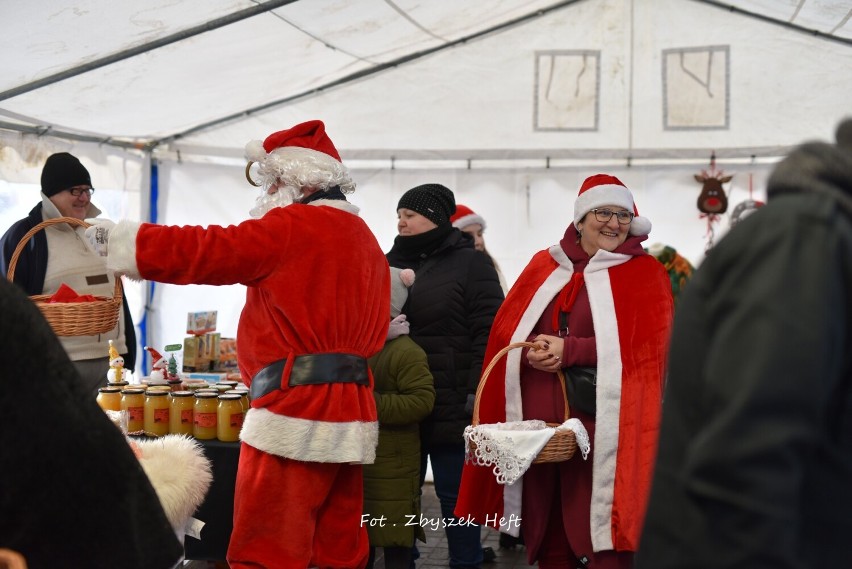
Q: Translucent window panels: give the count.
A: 2